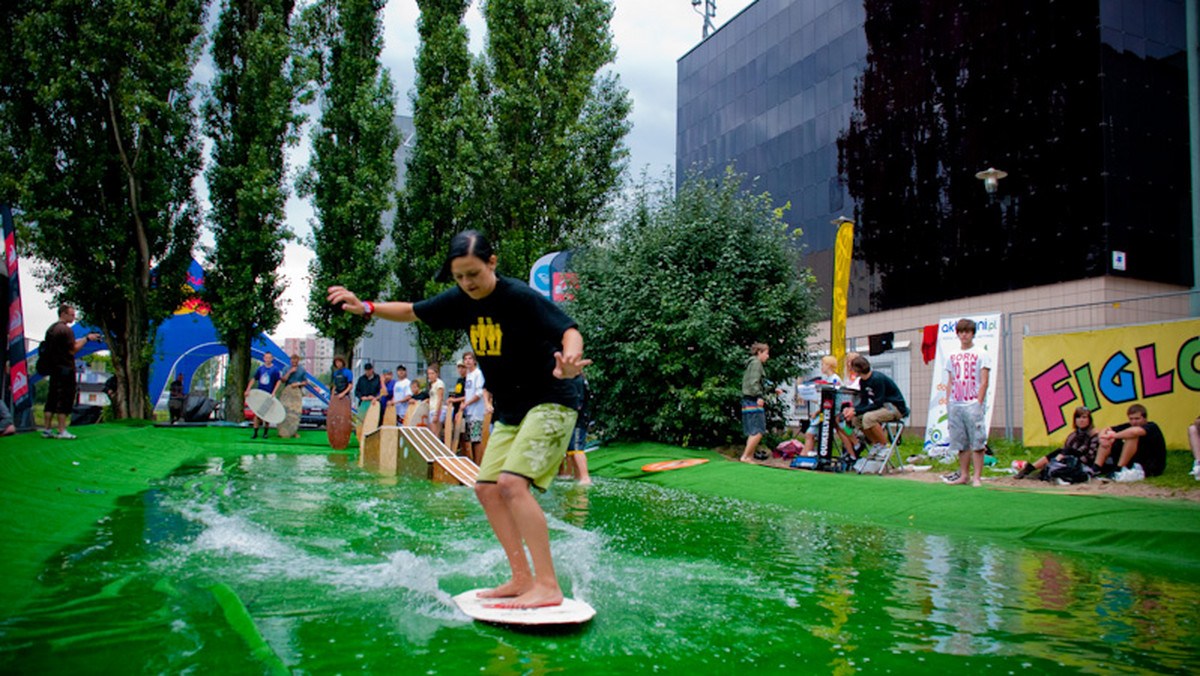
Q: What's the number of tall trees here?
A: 5